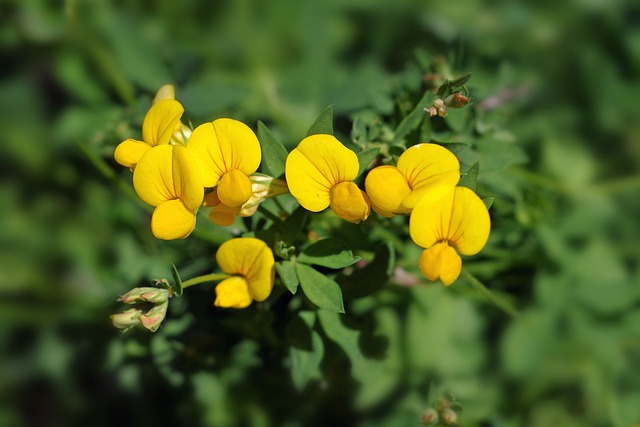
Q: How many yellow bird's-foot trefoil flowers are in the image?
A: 7